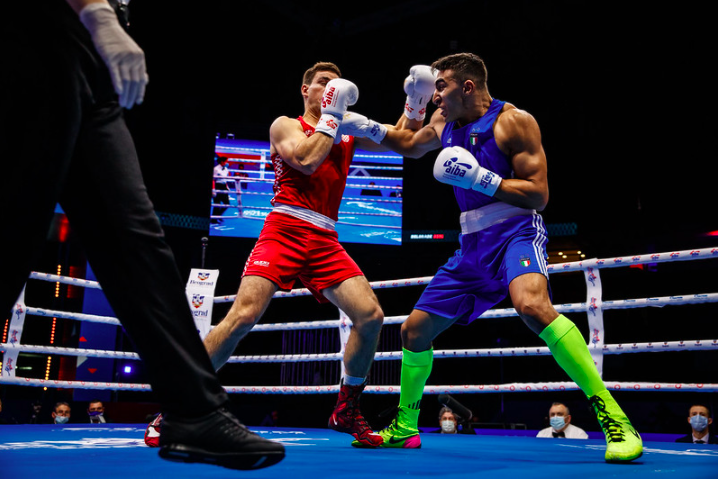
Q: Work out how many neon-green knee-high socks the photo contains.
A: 2